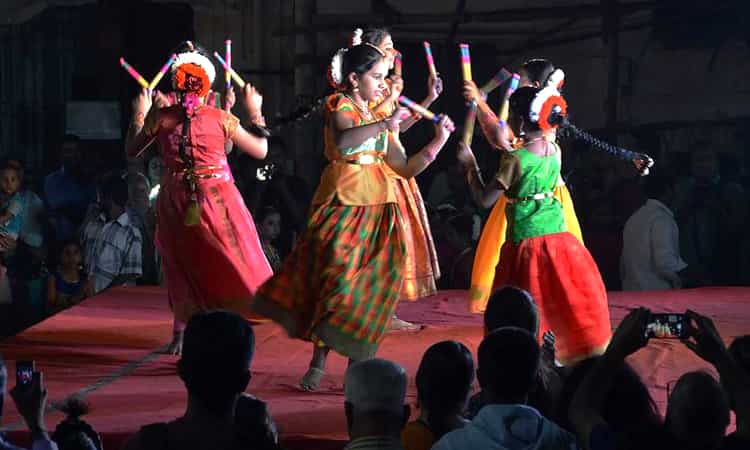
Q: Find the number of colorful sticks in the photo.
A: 11